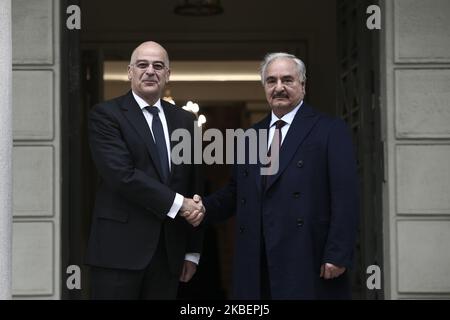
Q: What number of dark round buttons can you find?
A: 6